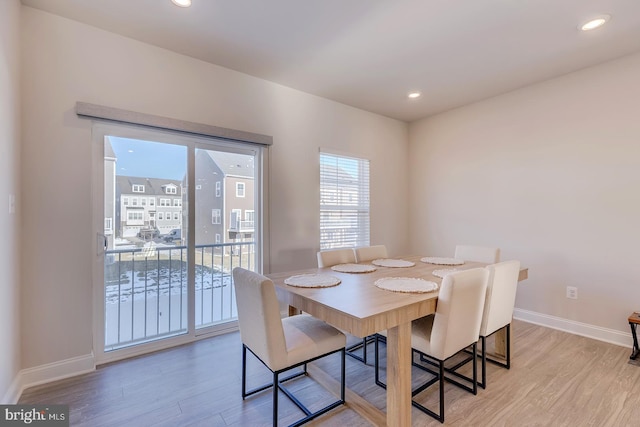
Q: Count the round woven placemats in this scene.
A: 6